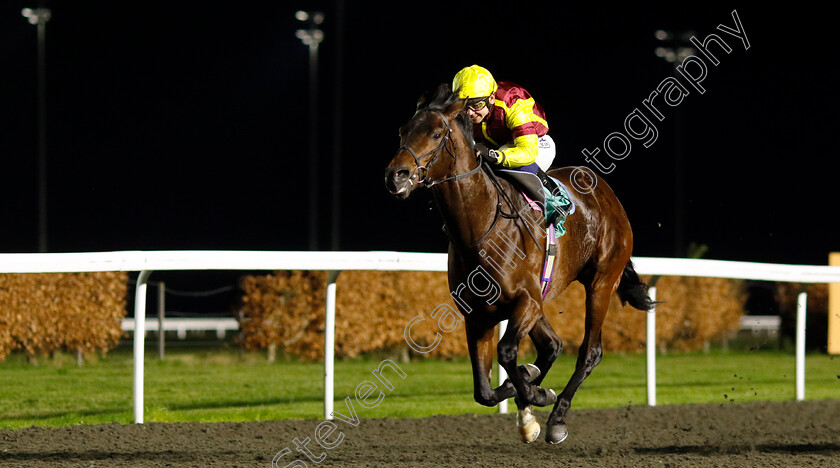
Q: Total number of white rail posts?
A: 5